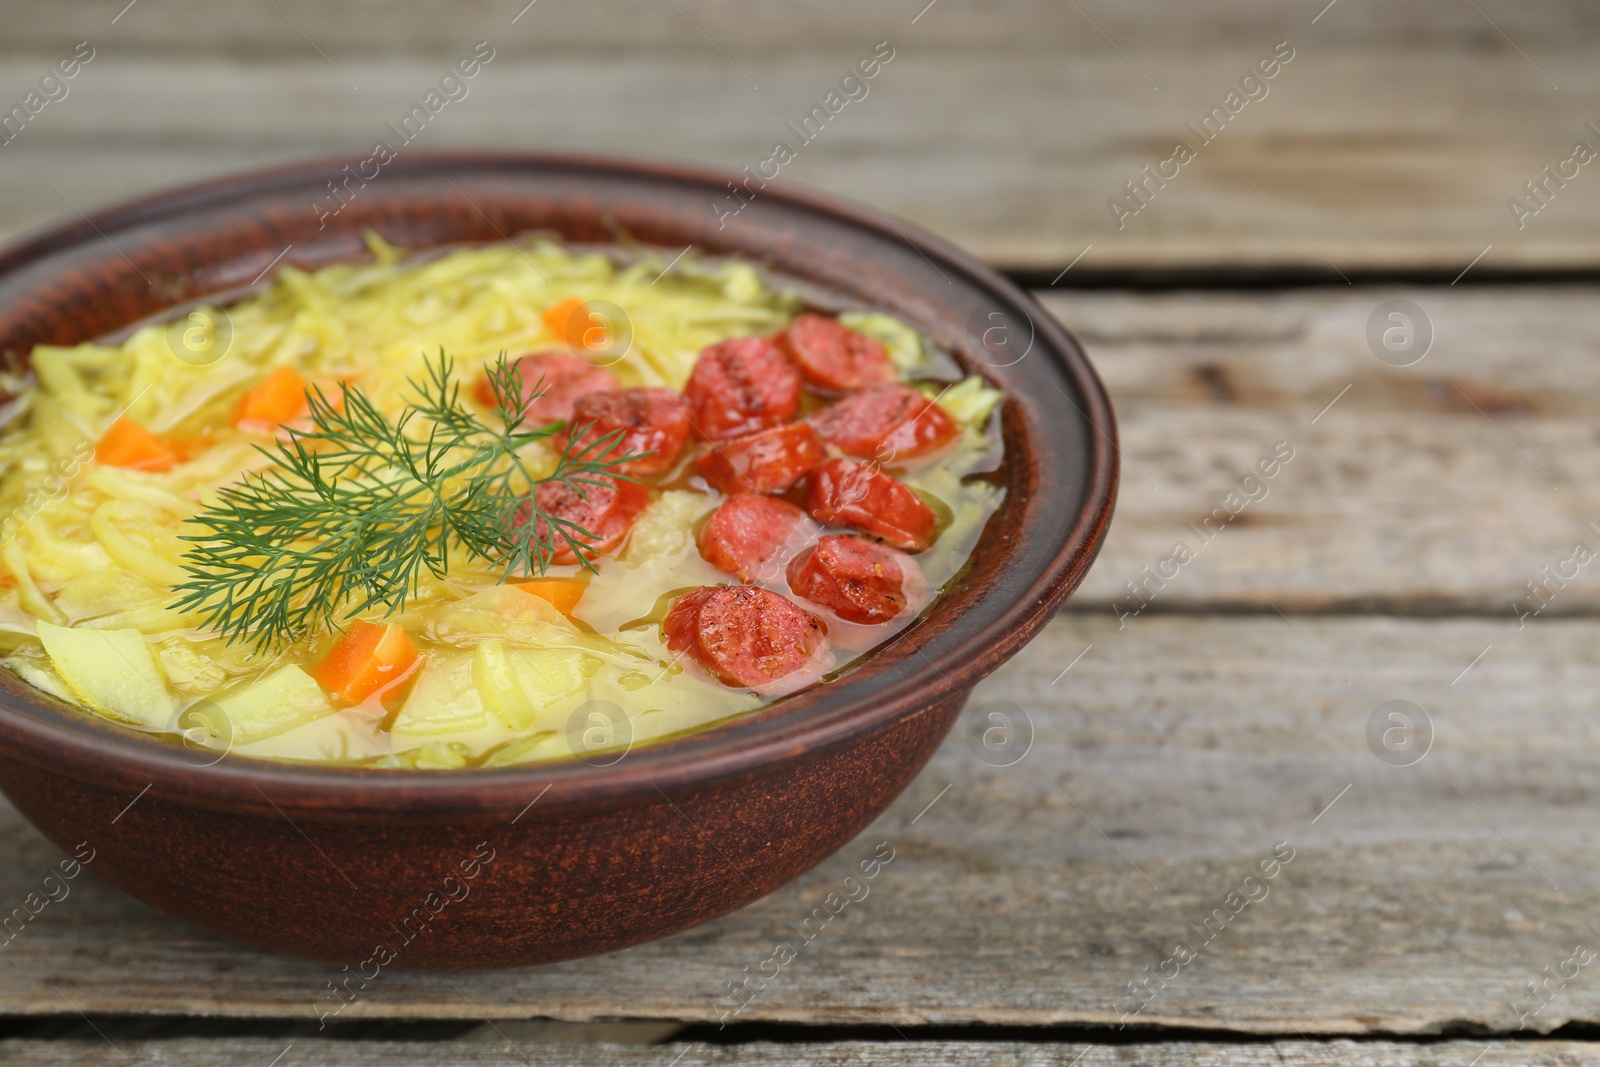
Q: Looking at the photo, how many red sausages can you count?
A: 11